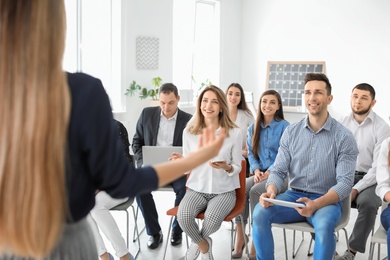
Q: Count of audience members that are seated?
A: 8